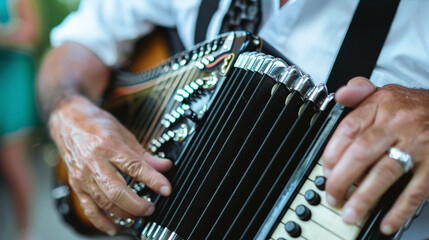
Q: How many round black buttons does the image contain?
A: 5